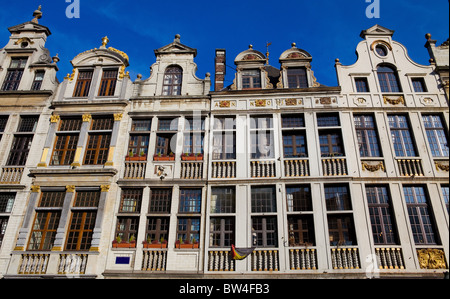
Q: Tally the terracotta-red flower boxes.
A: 6